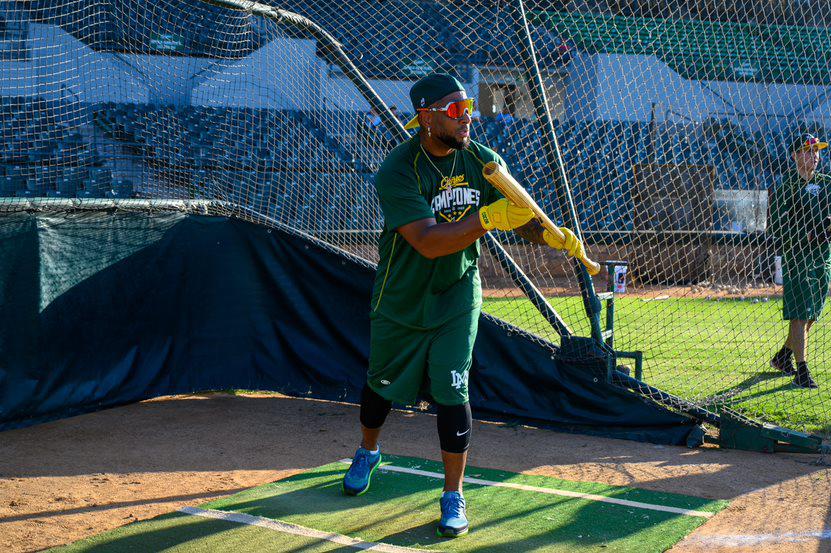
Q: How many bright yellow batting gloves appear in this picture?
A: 2